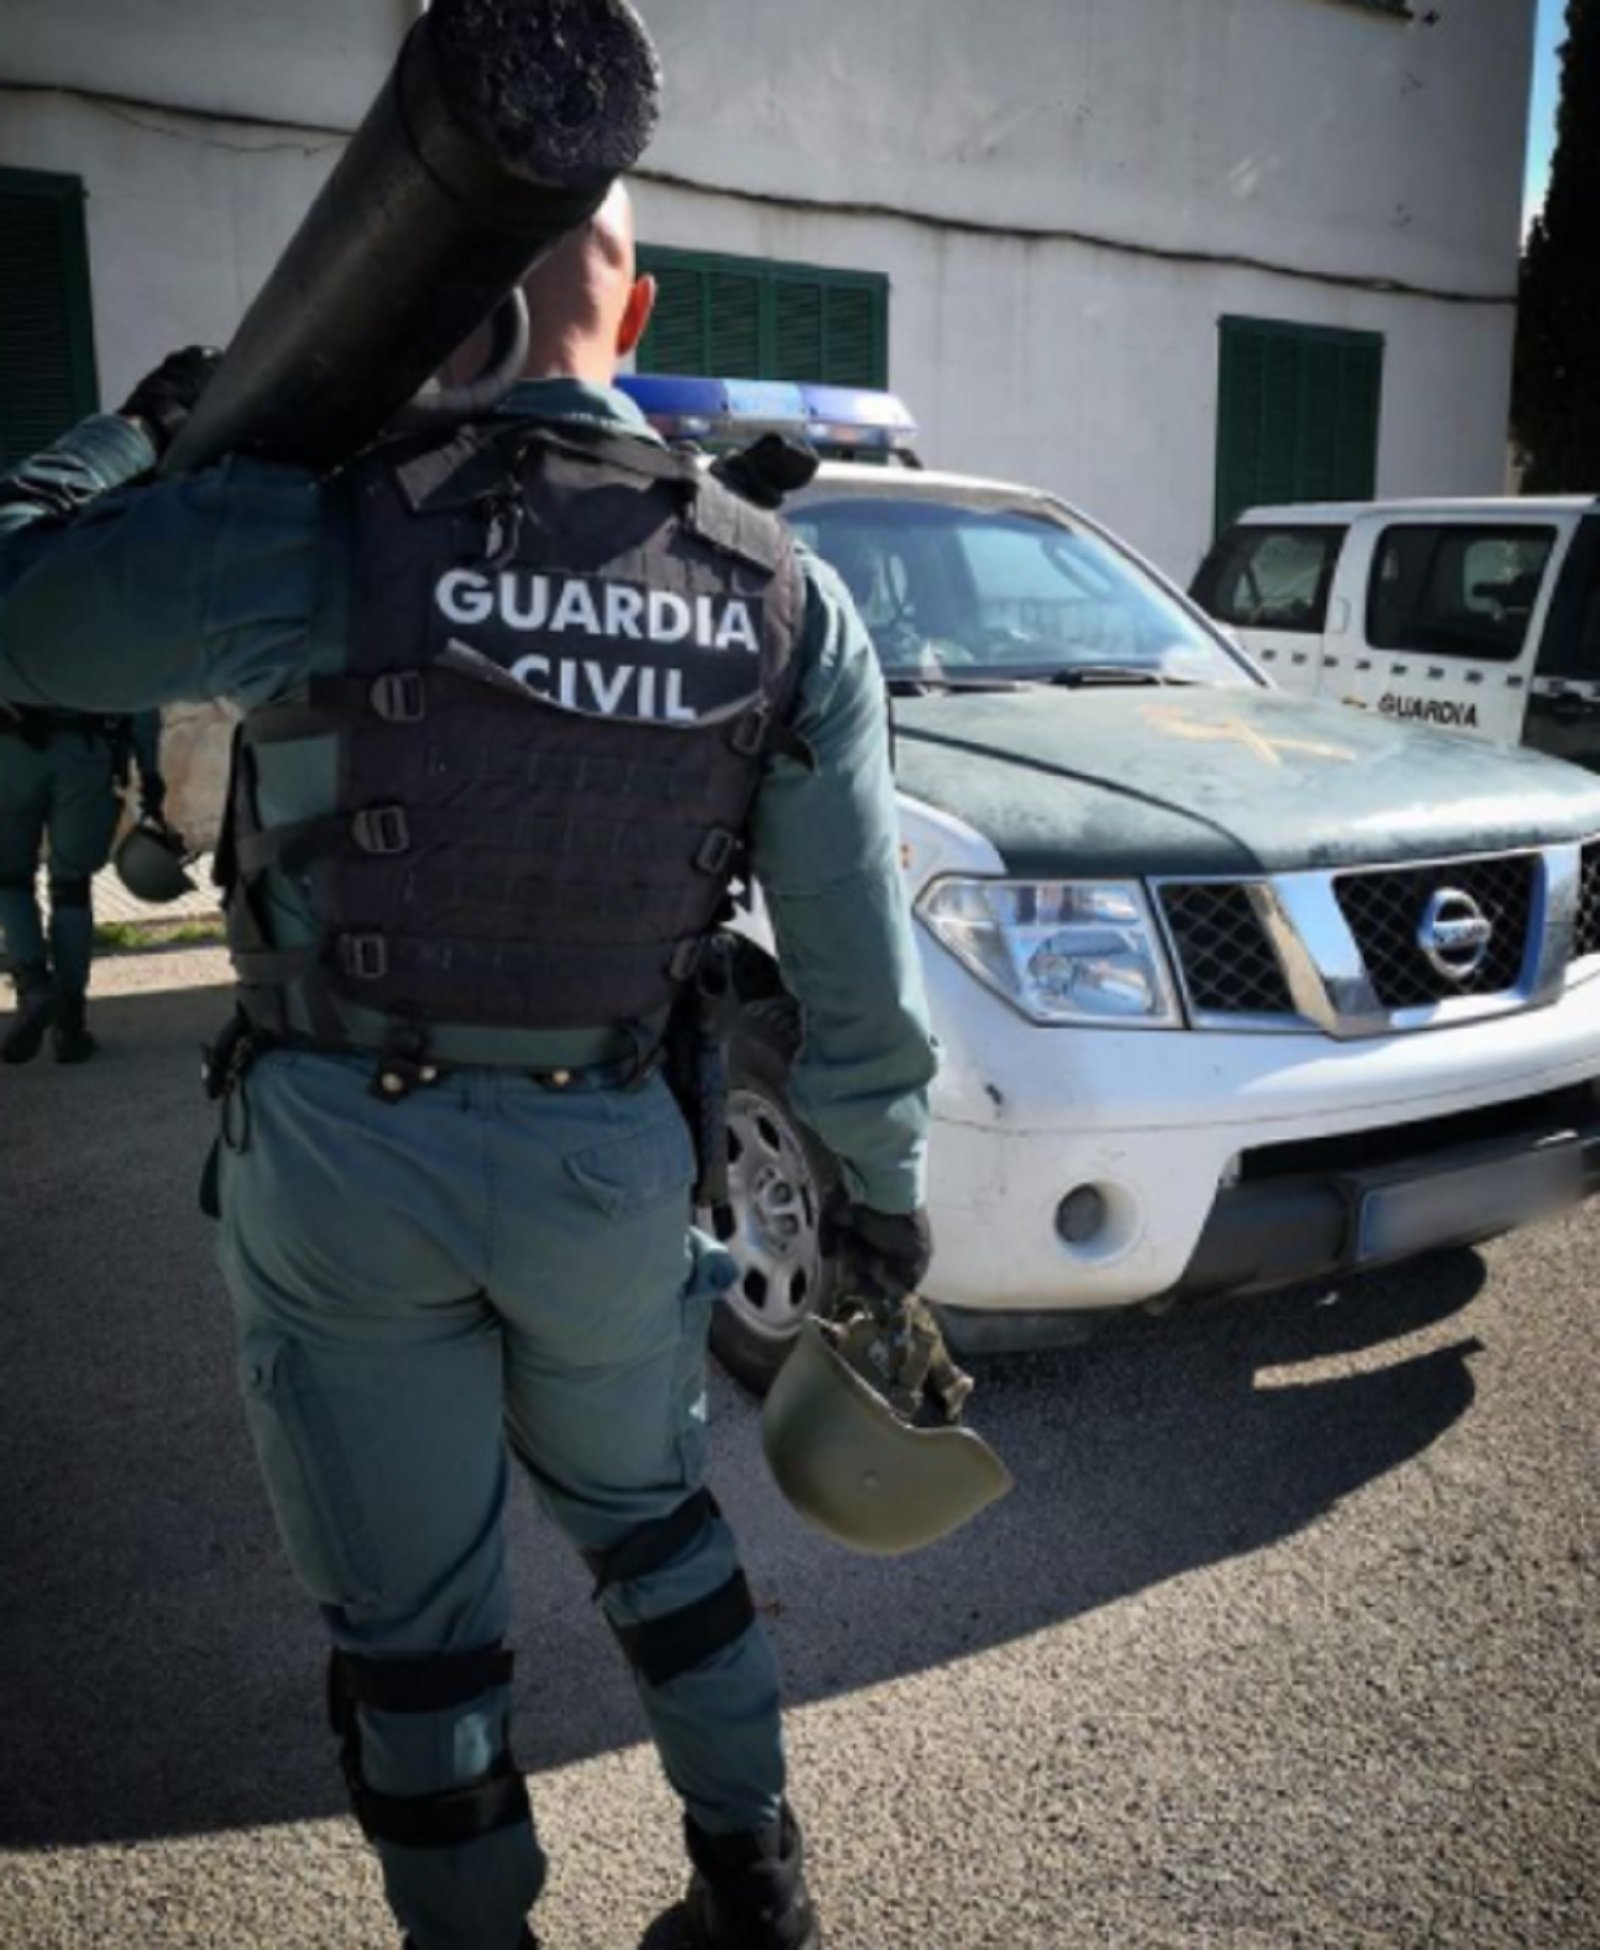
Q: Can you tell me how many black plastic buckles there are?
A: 6